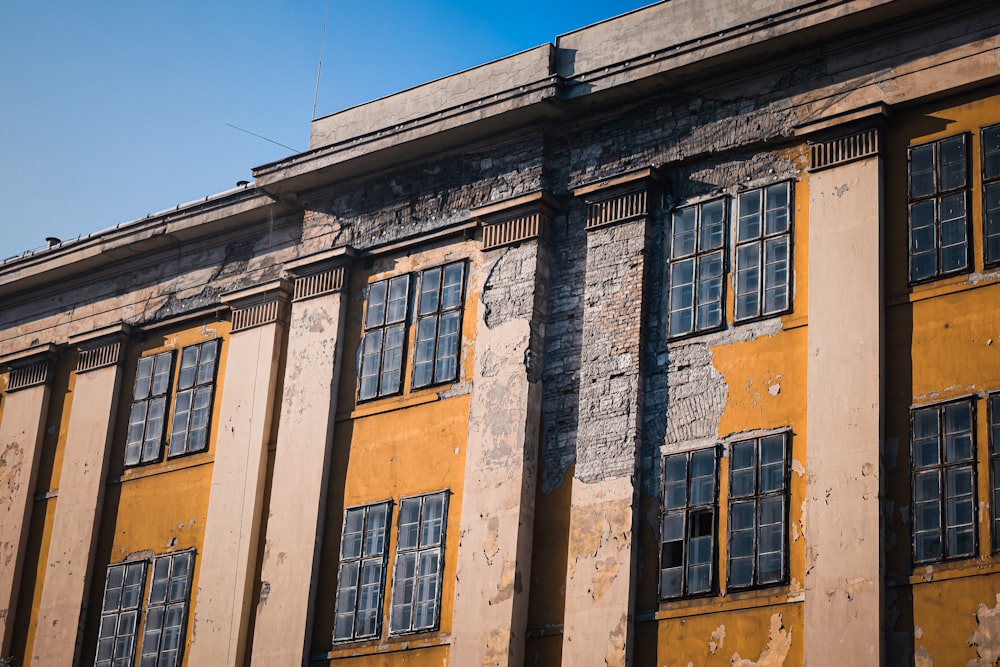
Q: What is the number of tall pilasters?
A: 7